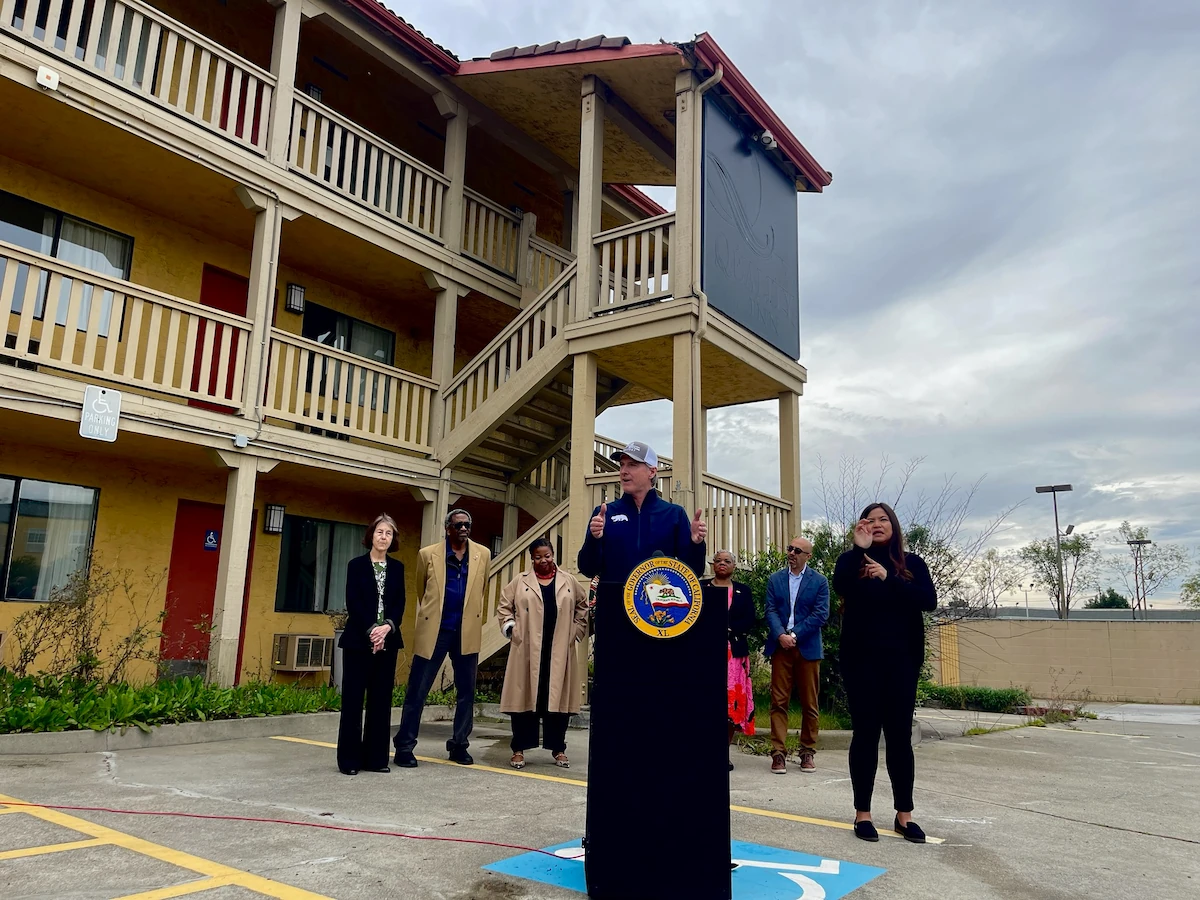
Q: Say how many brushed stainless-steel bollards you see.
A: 0